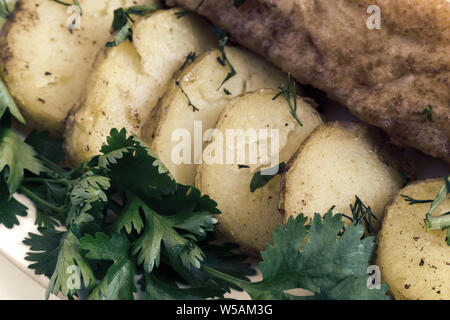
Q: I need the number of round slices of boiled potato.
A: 6